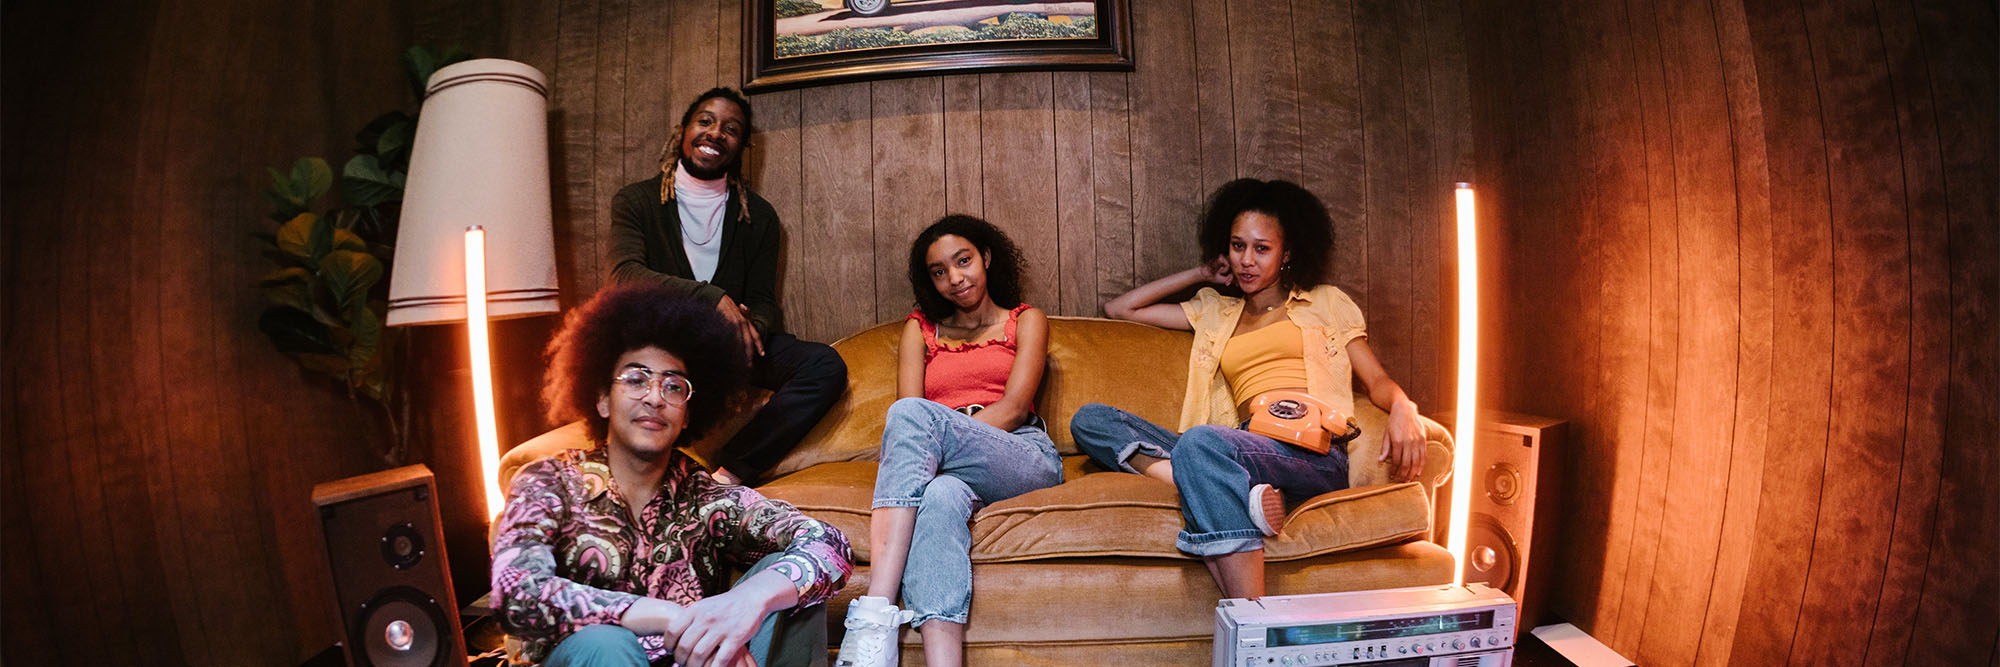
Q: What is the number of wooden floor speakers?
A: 2